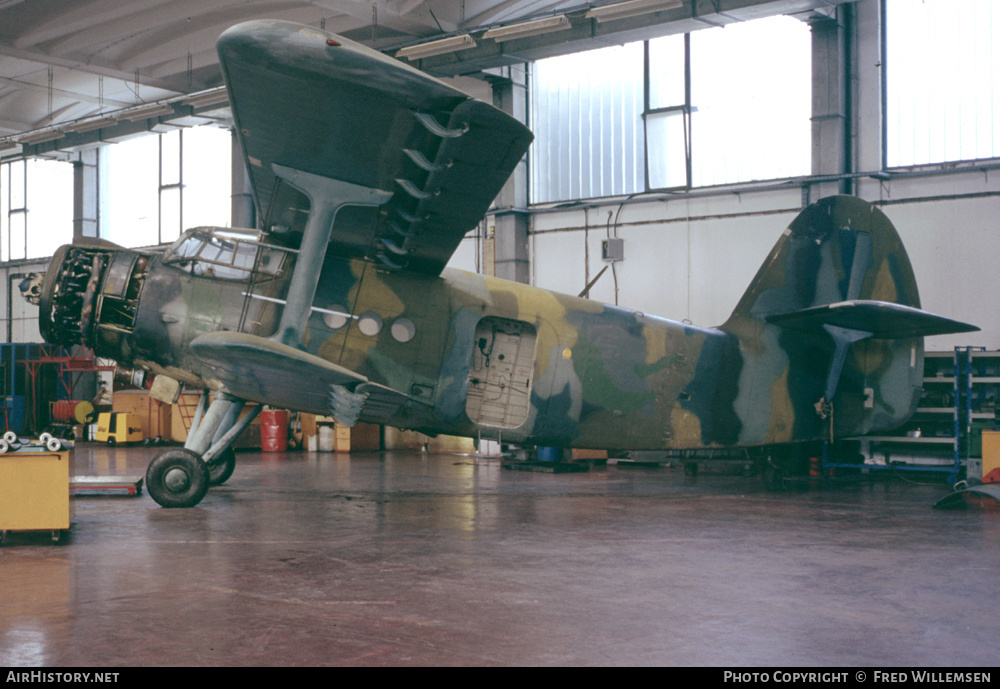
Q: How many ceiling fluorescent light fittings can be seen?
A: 8